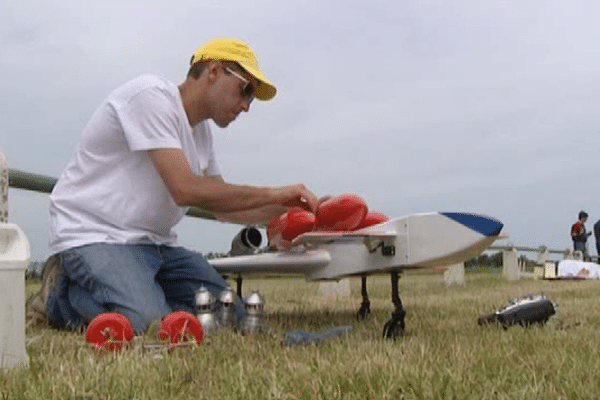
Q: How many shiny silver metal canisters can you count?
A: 3